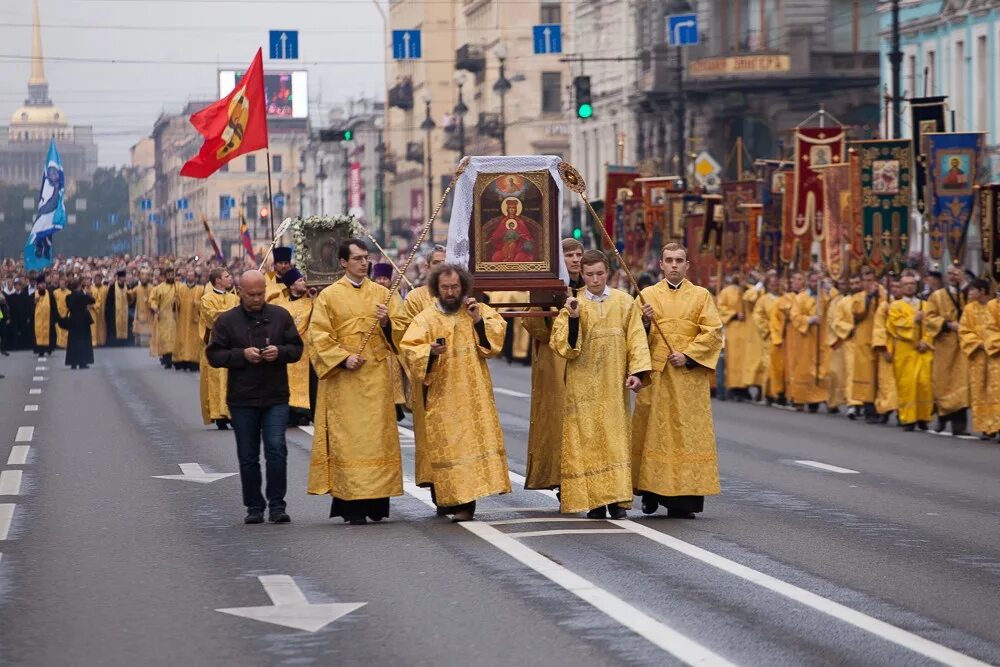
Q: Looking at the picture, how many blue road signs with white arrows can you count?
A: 4